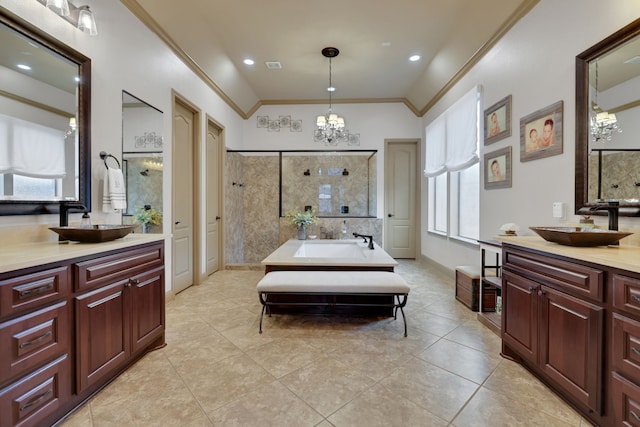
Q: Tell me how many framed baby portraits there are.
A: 3